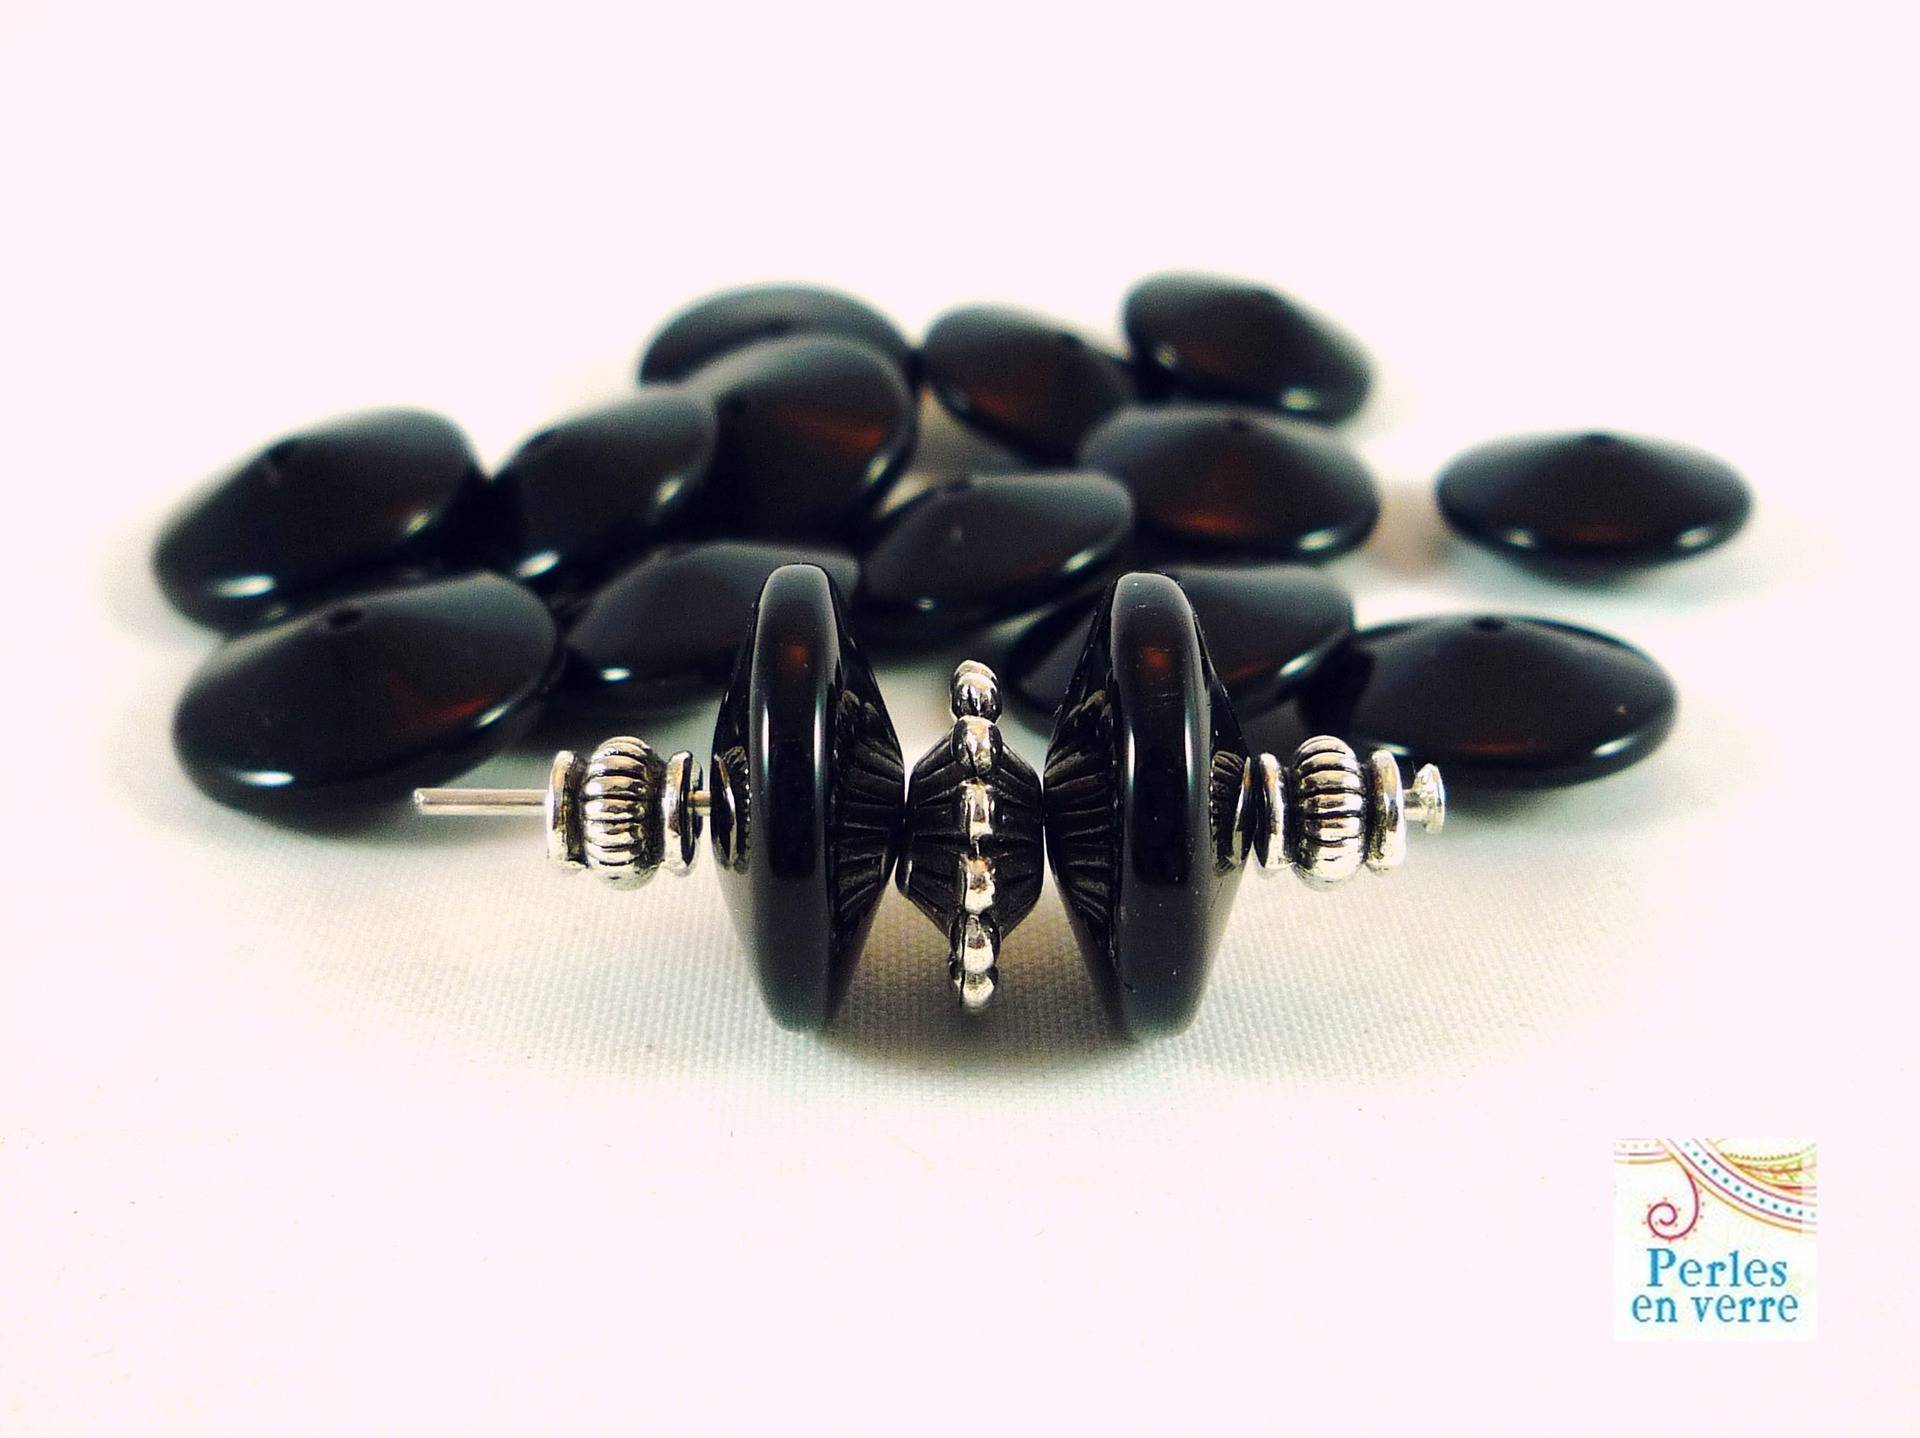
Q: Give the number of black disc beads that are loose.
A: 13